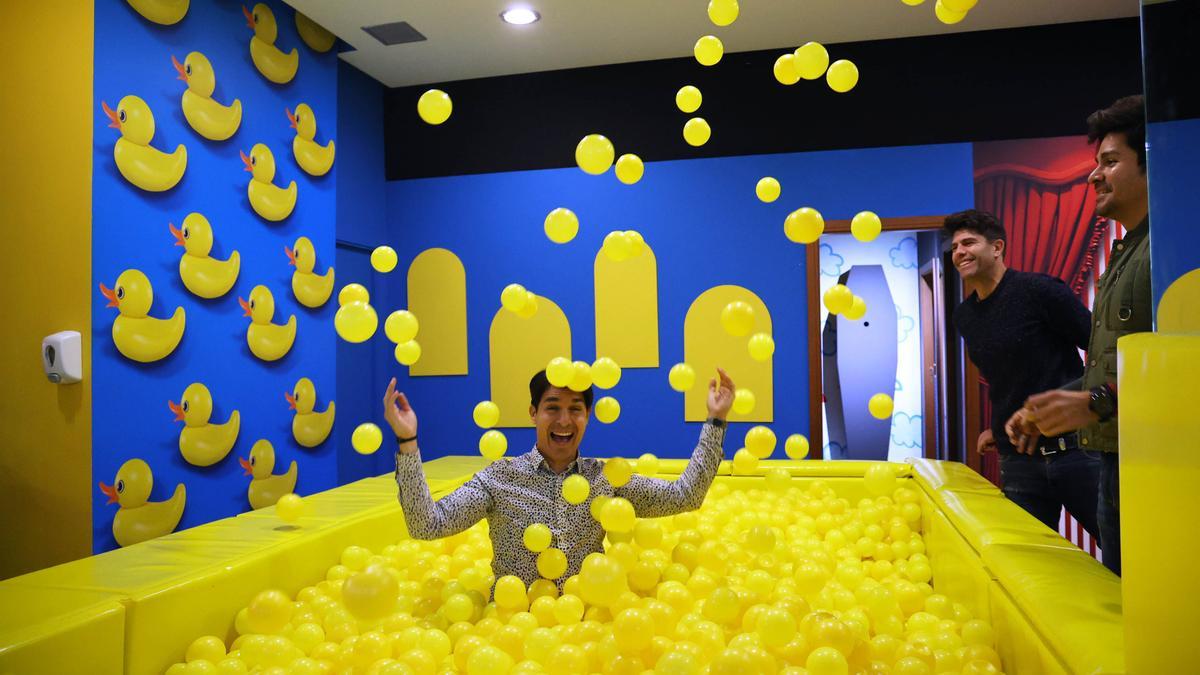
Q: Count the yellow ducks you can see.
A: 15